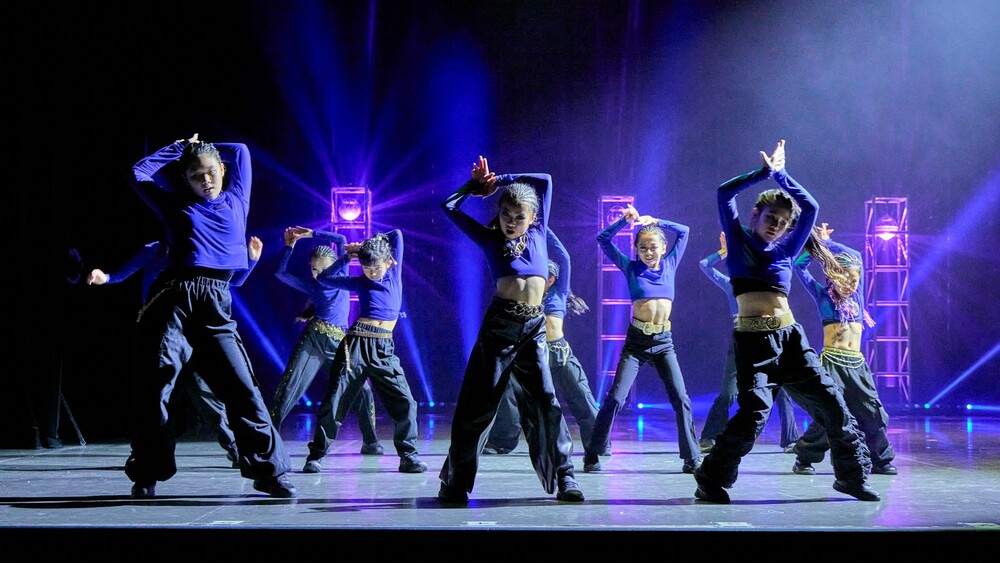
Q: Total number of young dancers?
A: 10